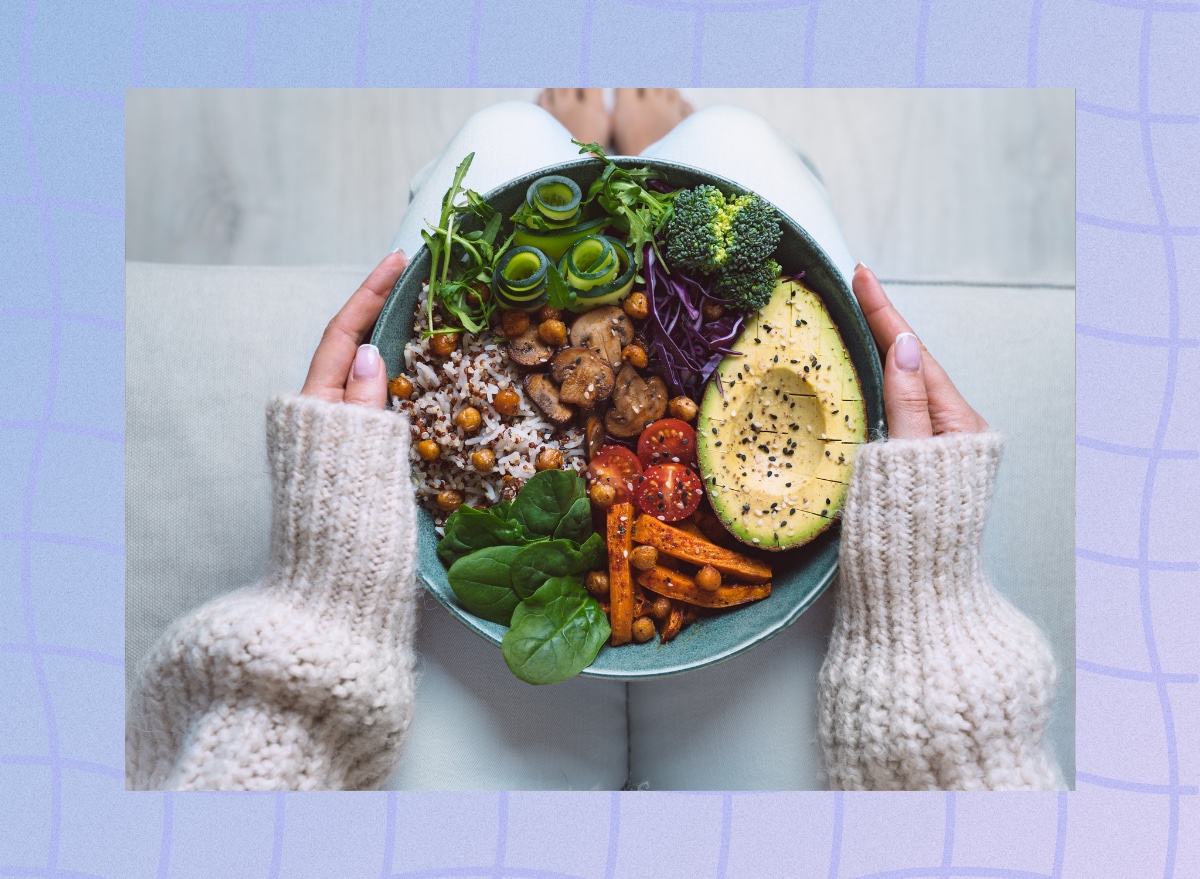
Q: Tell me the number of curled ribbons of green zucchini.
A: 3